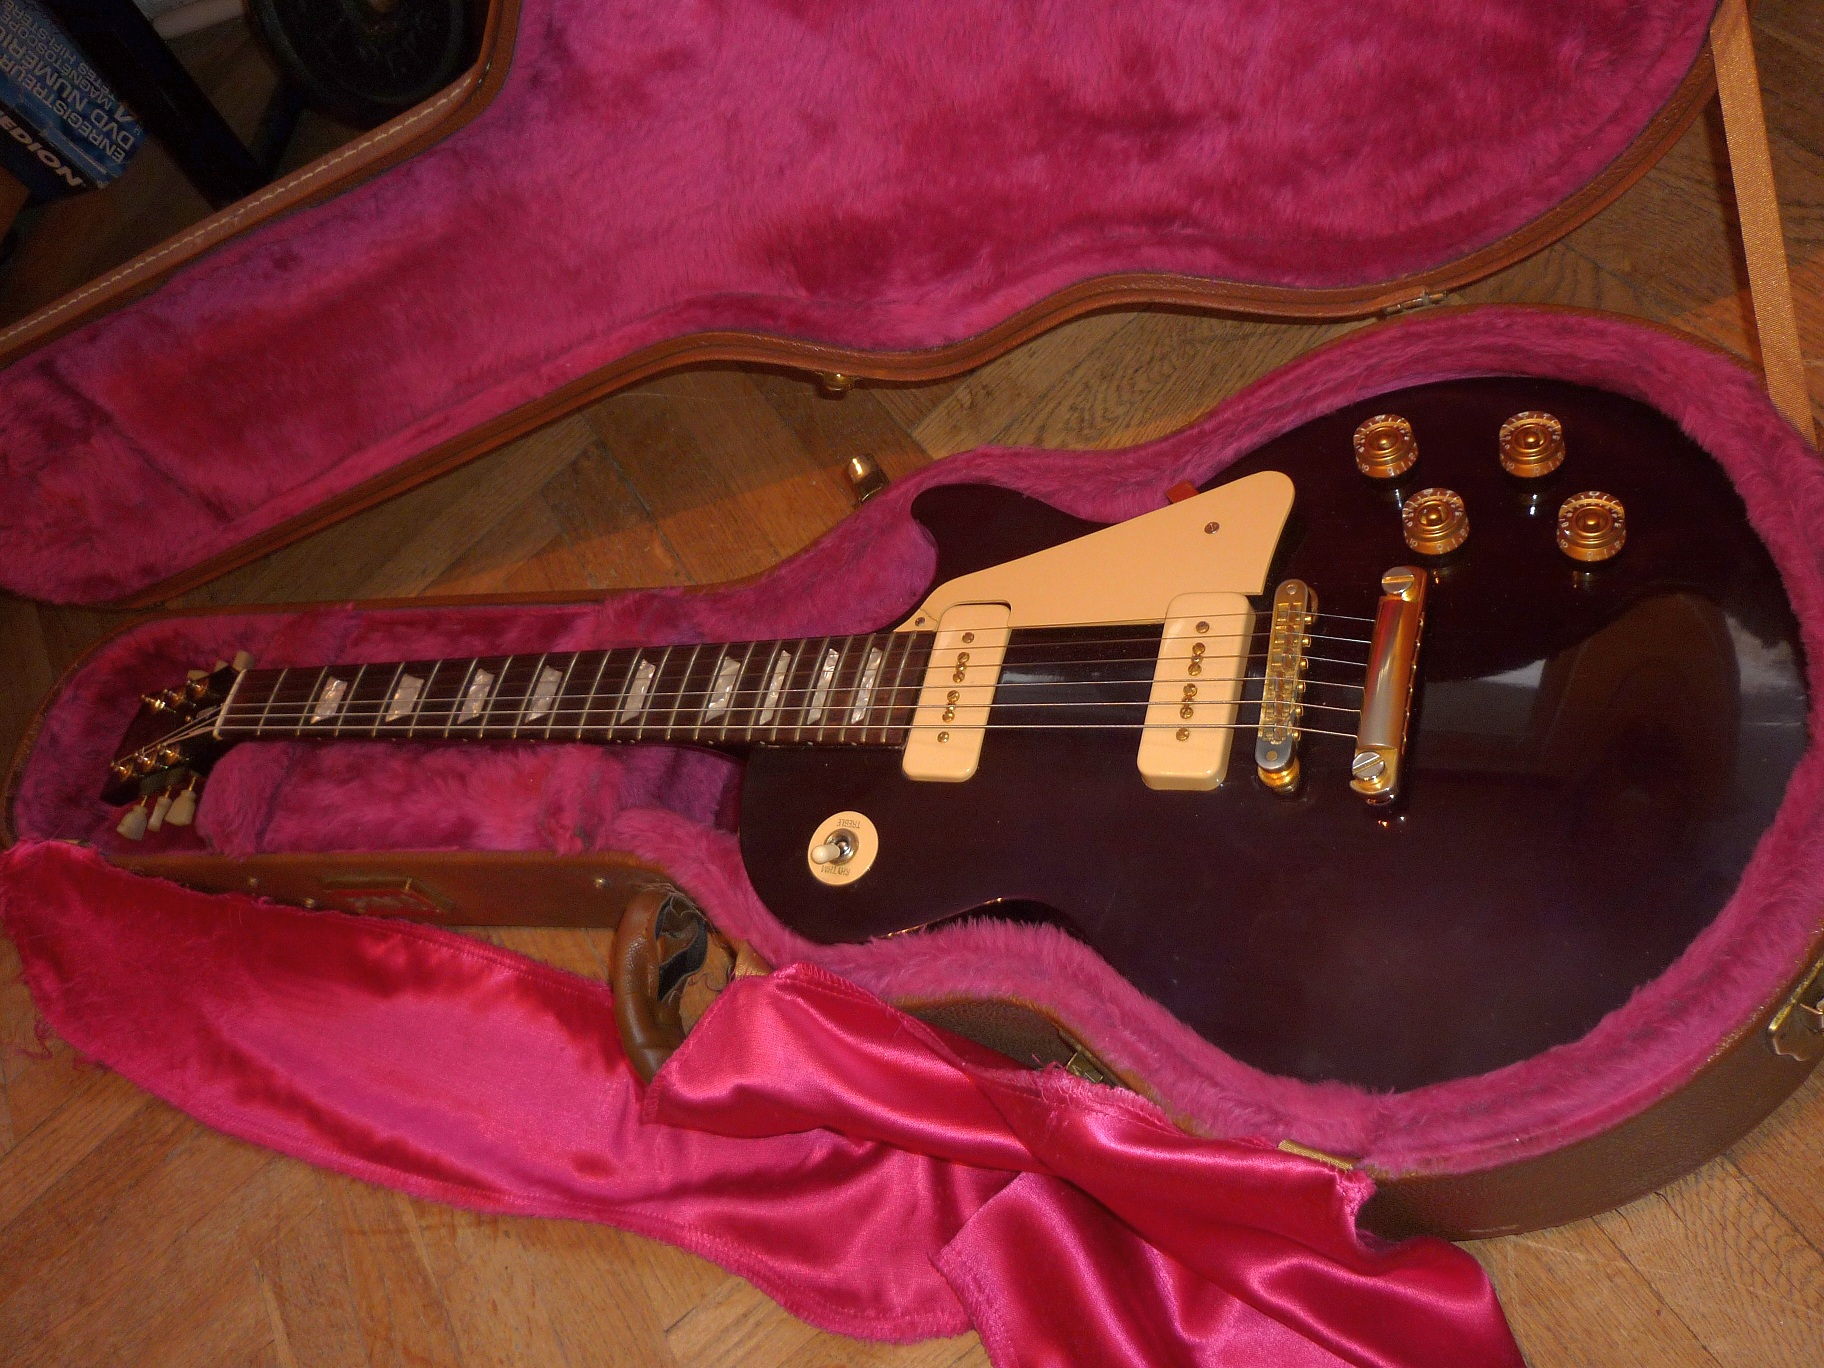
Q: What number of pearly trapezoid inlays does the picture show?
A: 9